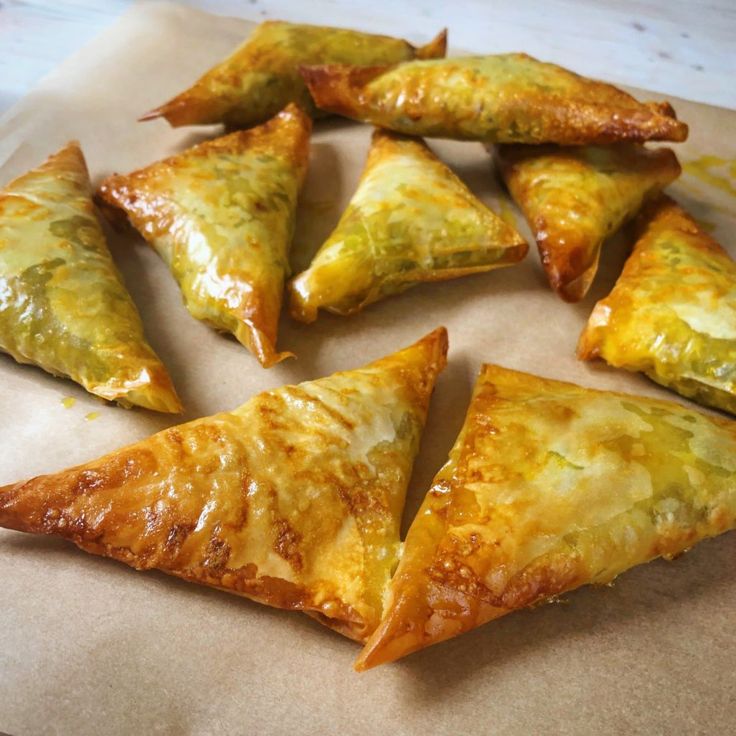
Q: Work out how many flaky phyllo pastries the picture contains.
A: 9